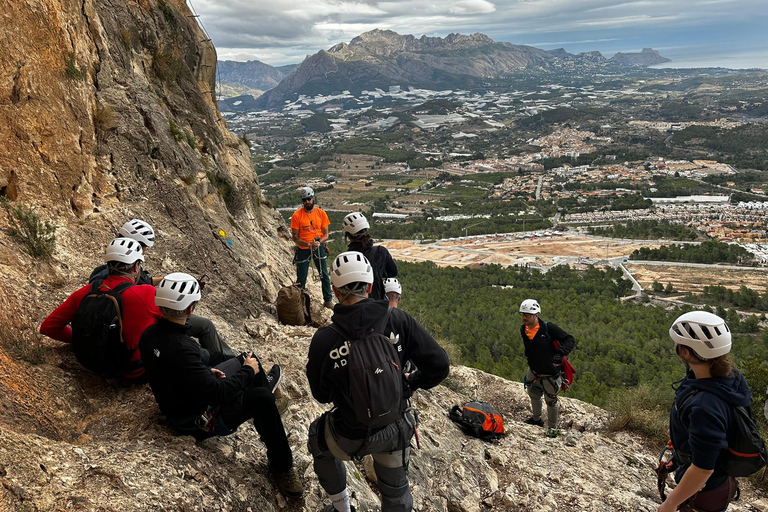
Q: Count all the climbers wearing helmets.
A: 9